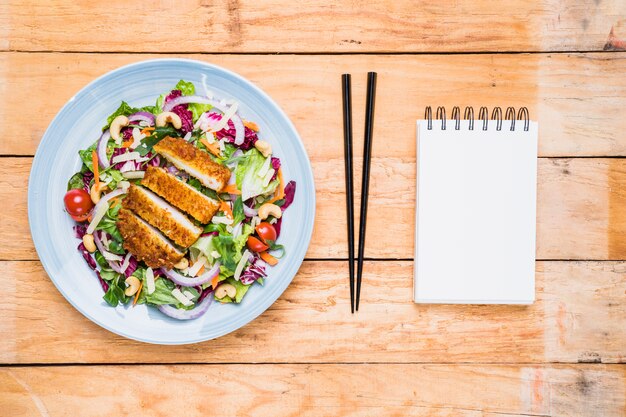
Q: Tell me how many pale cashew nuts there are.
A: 9